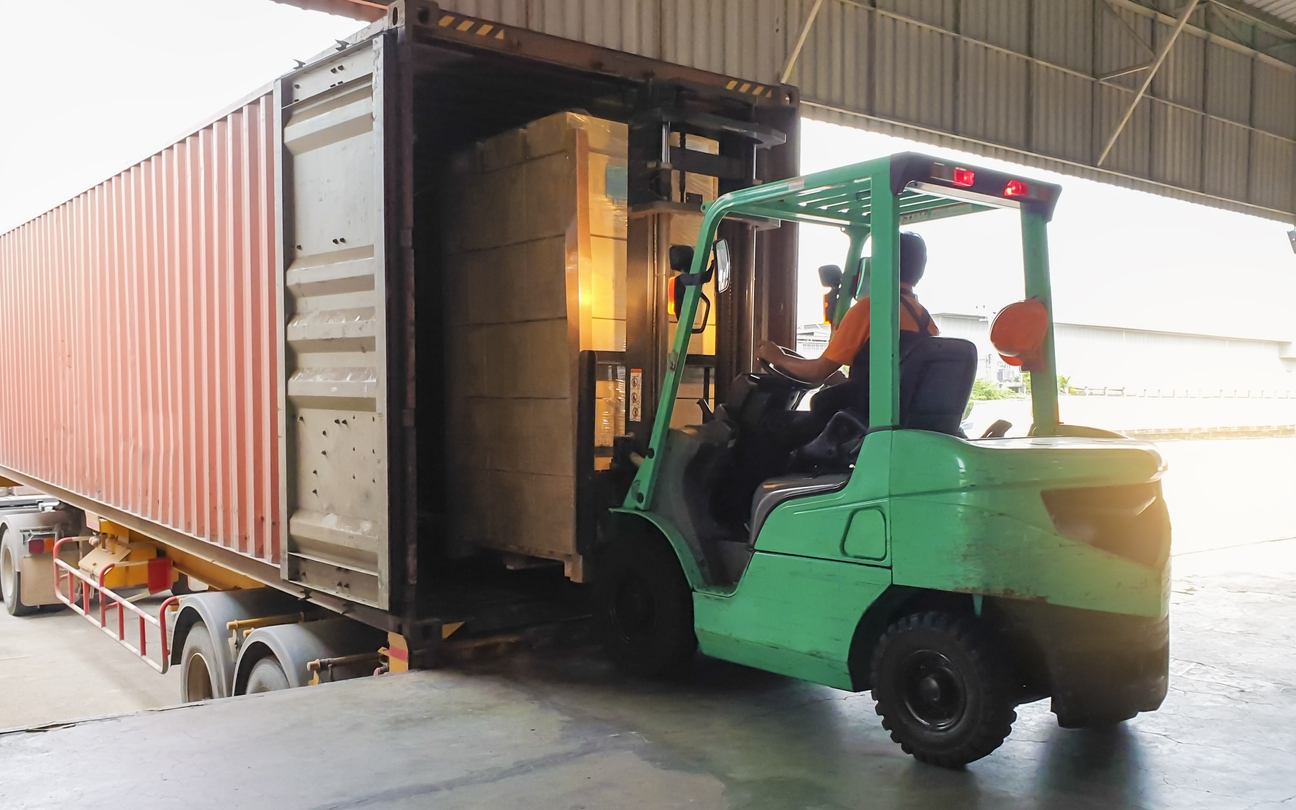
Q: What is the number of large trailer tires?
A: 3